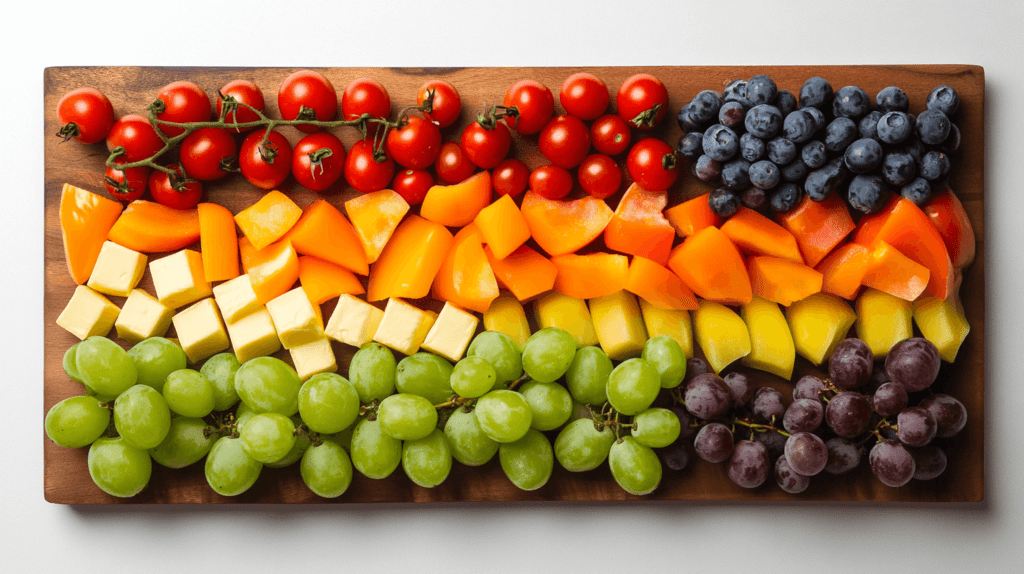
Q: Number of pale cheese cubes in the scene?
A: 12